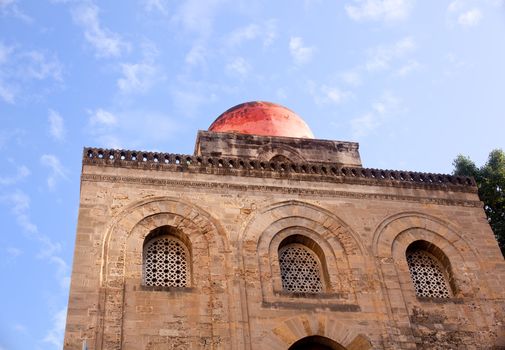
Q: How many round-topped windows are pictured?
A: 3